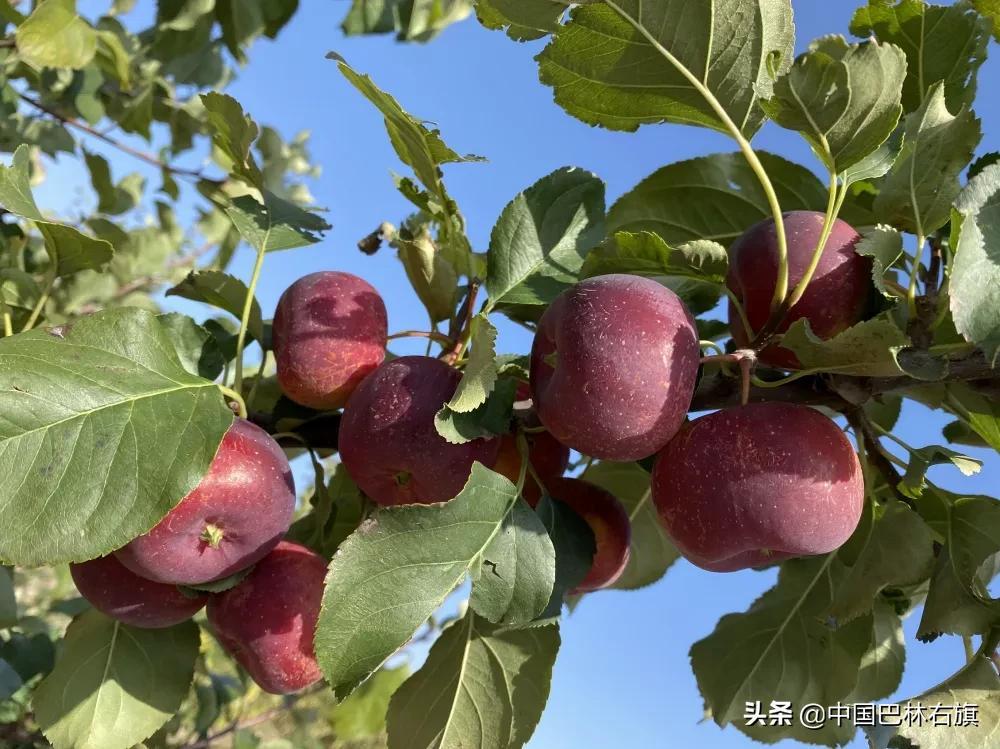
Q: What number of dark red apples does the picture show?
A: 10